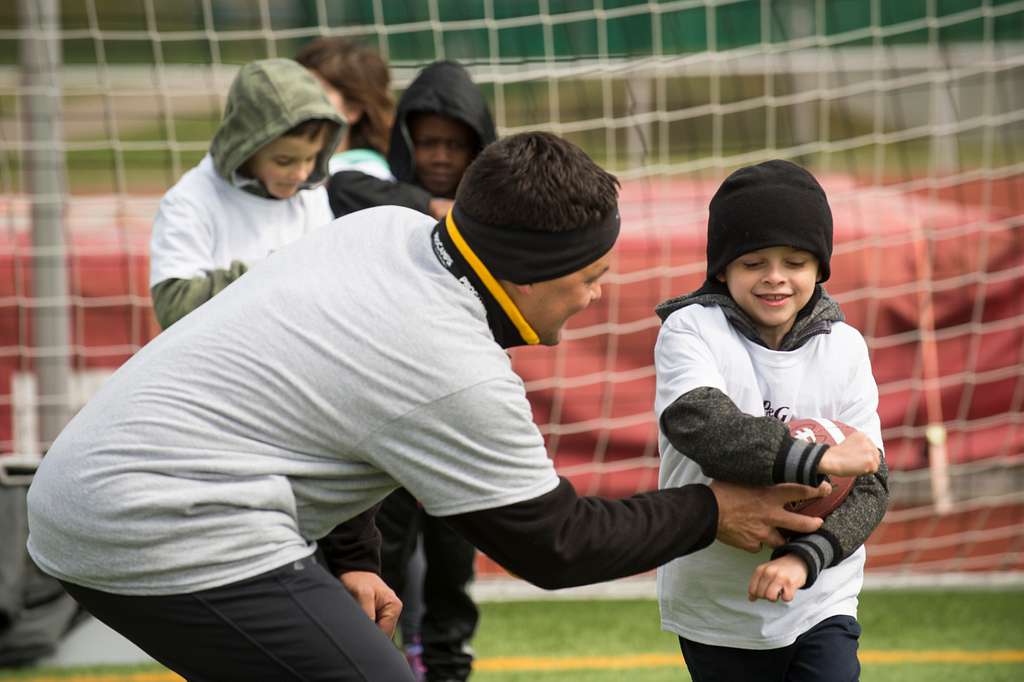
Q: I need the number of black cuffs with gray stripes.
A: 2